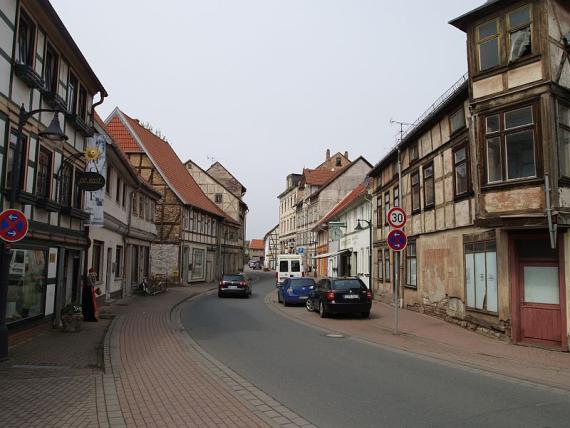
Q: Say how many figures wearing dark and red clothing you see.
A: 1